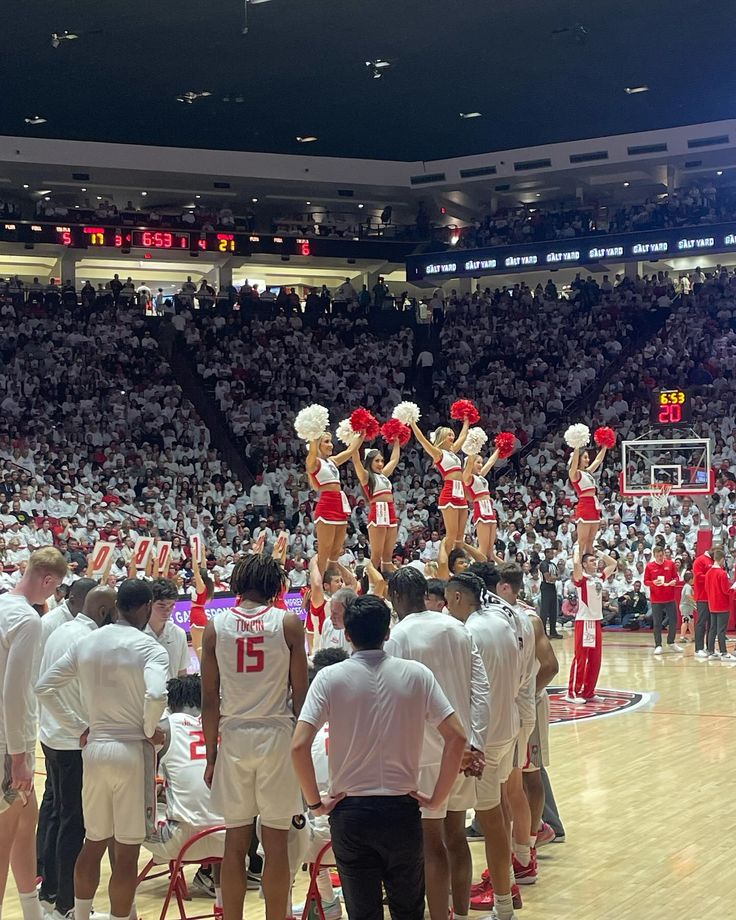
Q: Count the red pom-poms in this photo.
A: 5